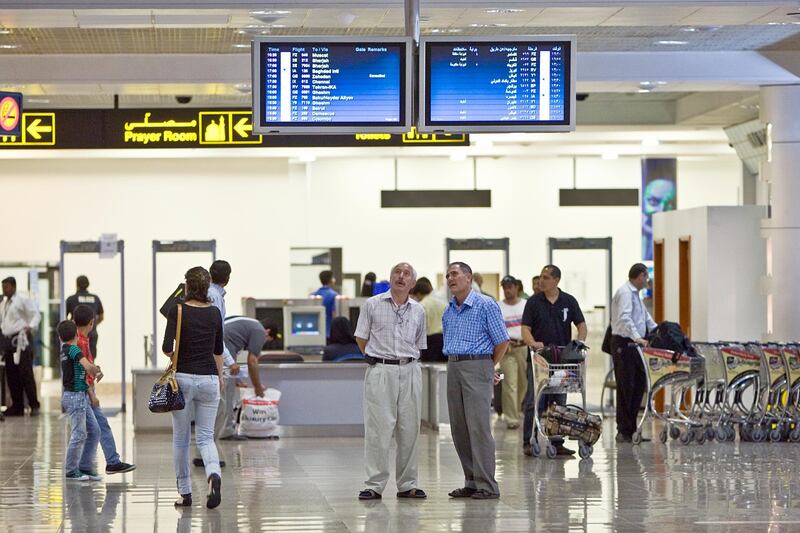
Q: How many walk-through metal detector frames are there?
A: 4